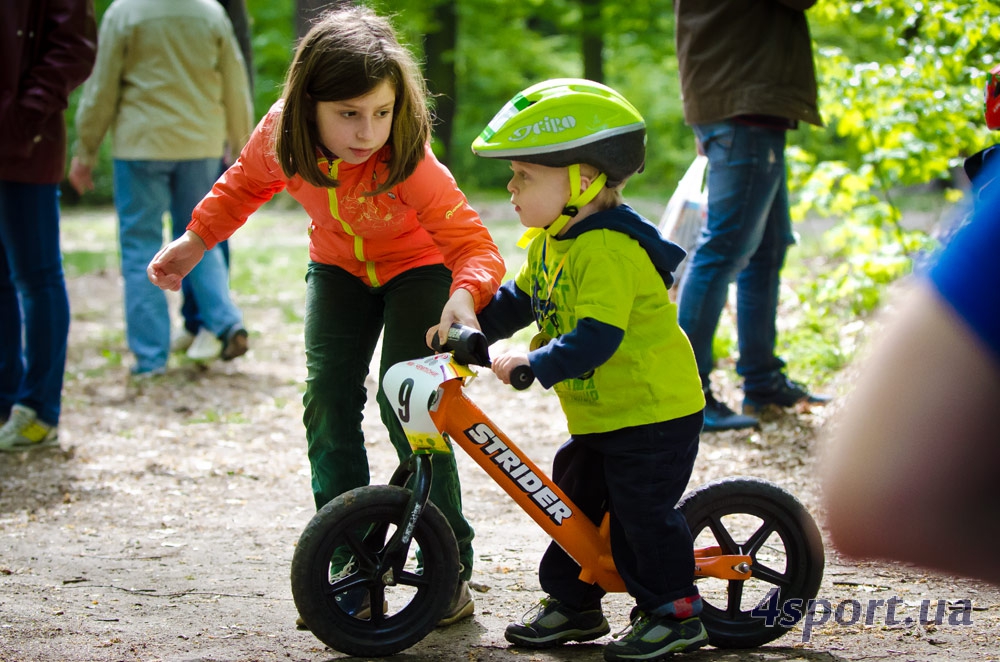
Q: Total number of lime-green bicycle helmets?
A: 1